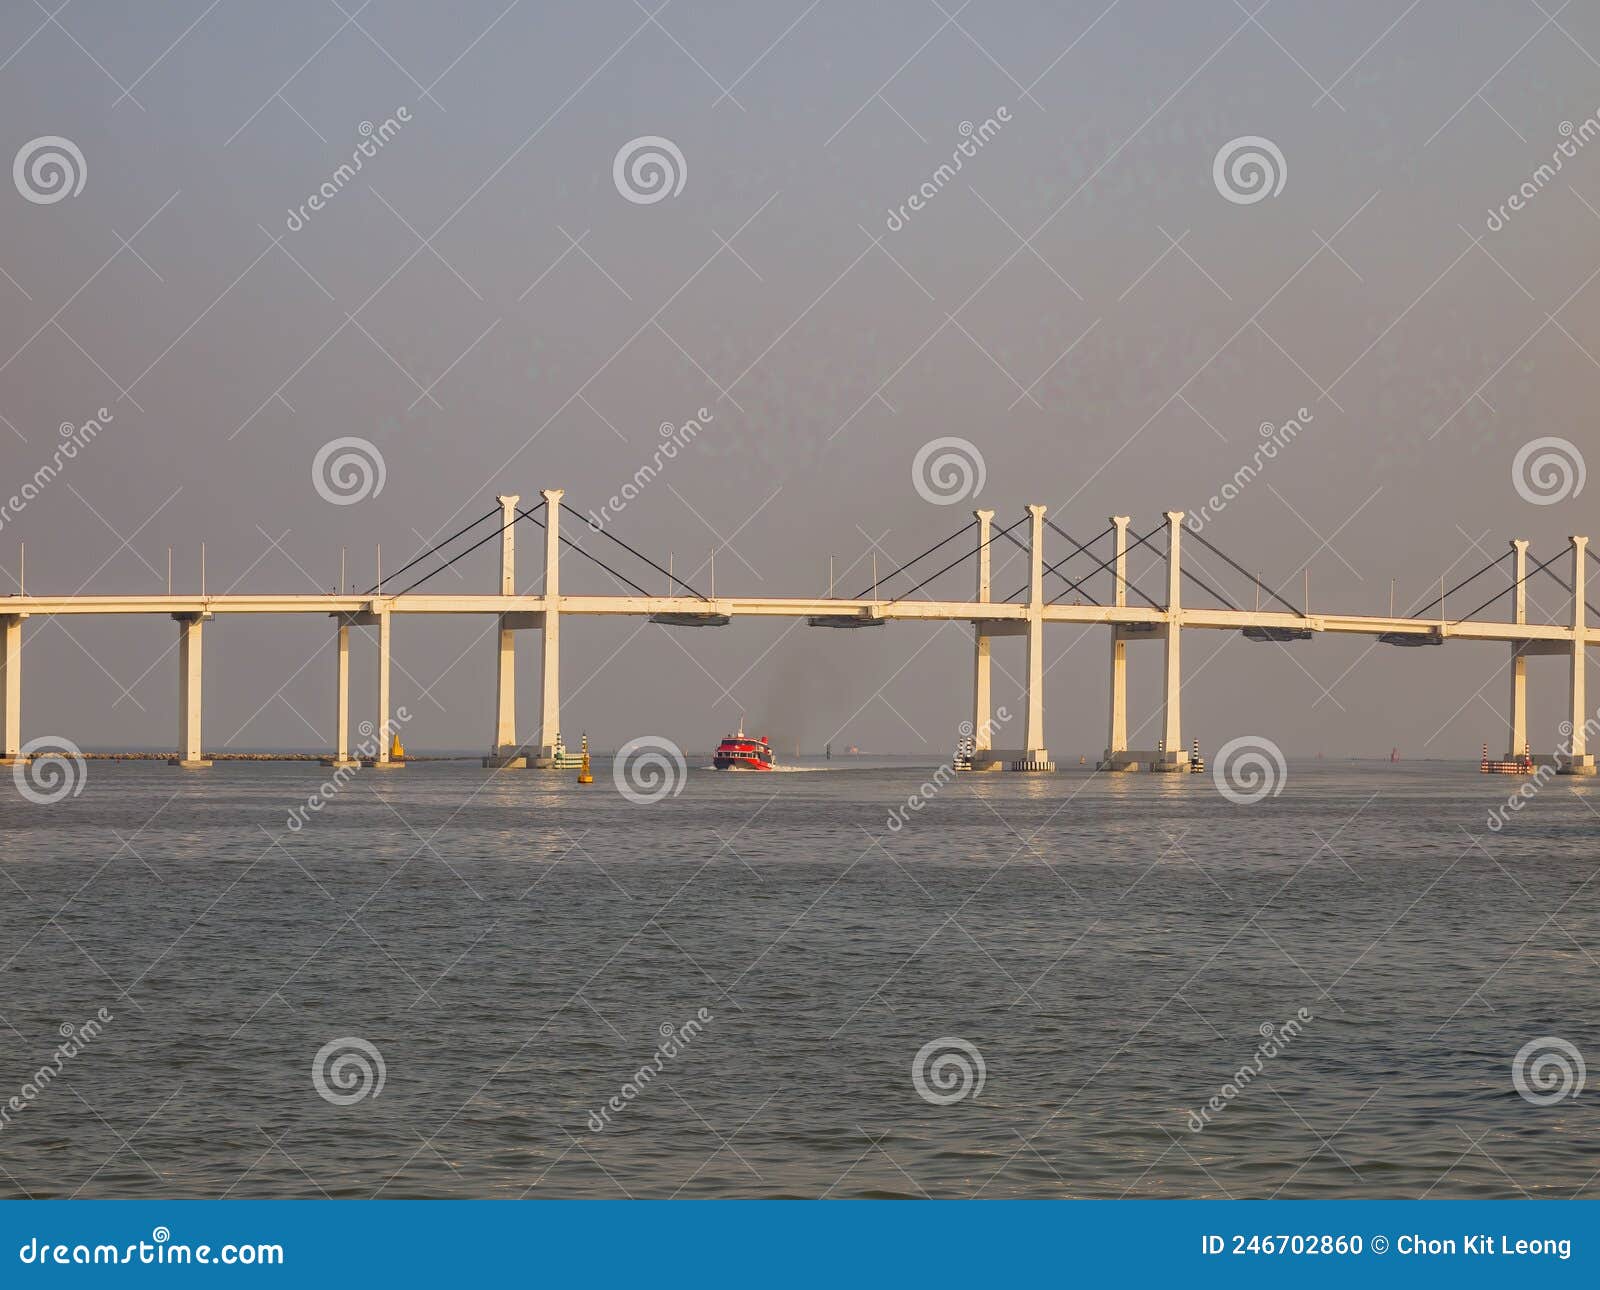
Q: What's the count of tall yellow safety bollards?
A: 2